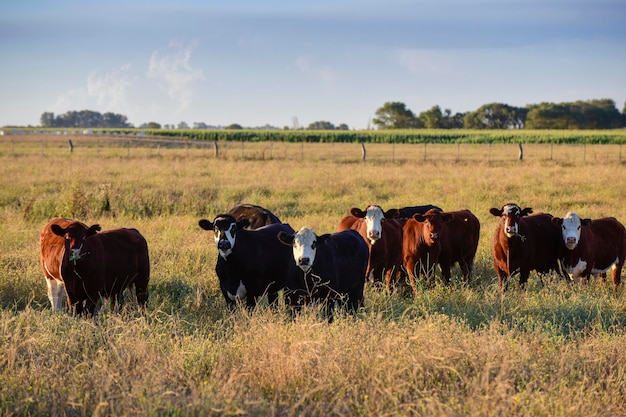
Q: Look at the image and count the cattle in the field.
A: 10